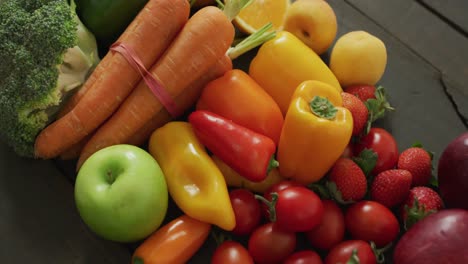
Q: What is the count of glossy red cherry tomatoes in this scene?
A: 10